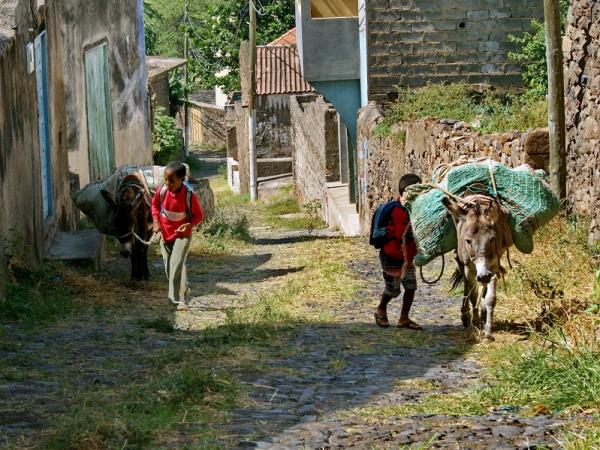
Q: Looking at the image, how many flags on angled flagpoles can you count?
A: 0